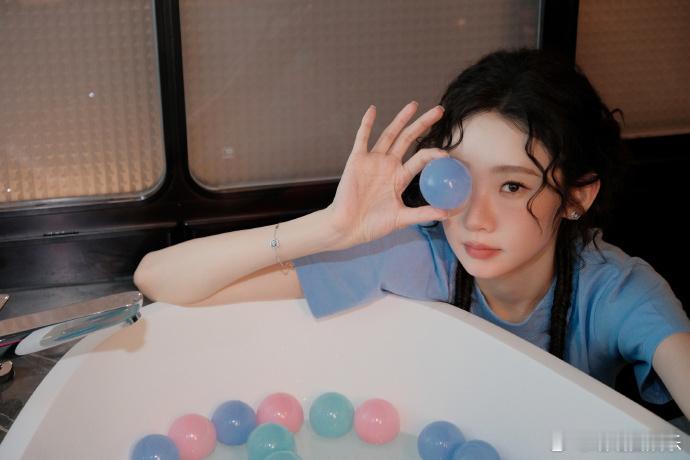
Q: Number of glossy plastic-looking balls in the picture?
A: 11